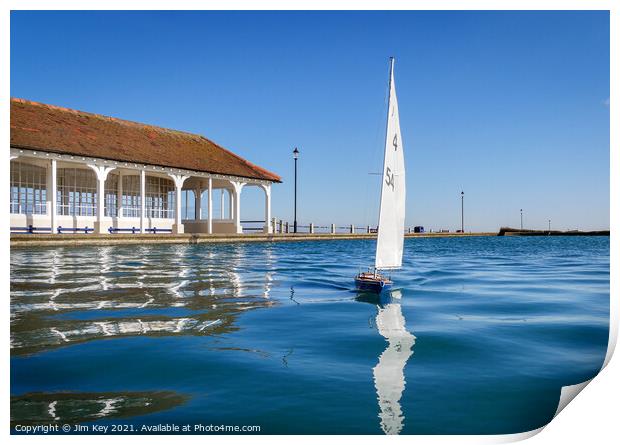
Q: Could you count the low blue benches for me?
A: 4